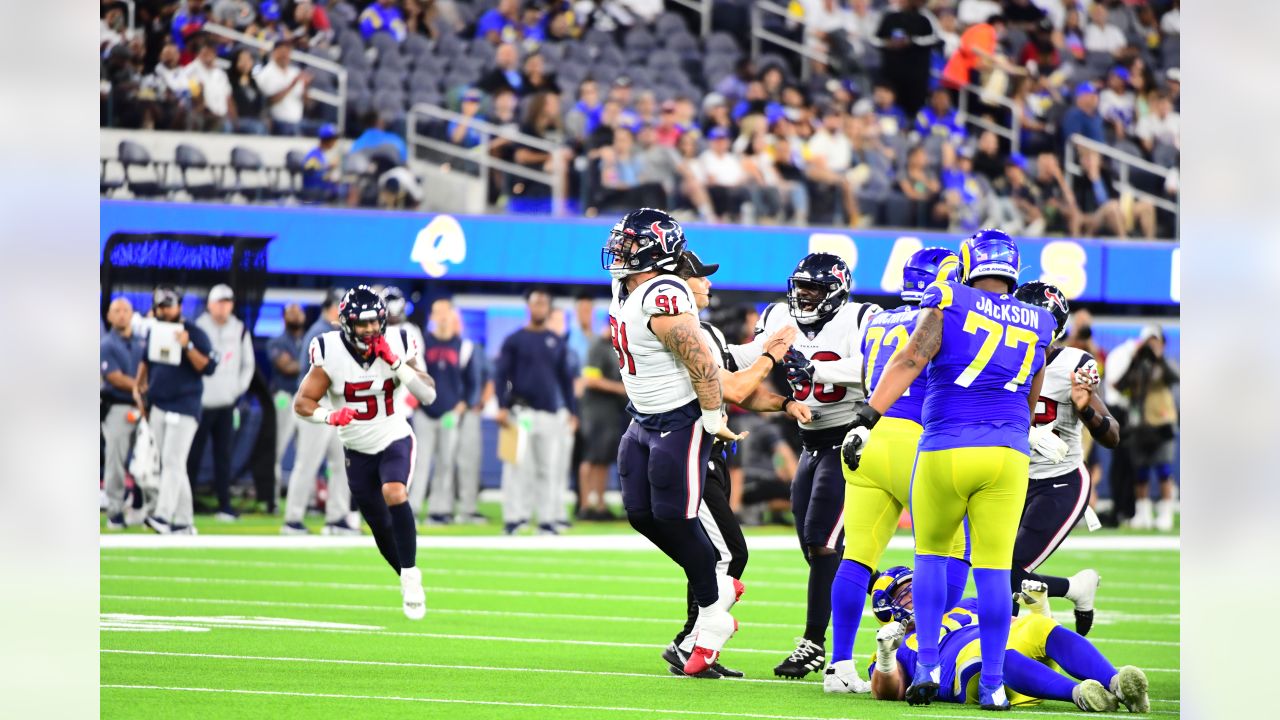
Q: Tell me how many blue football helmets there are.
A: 3